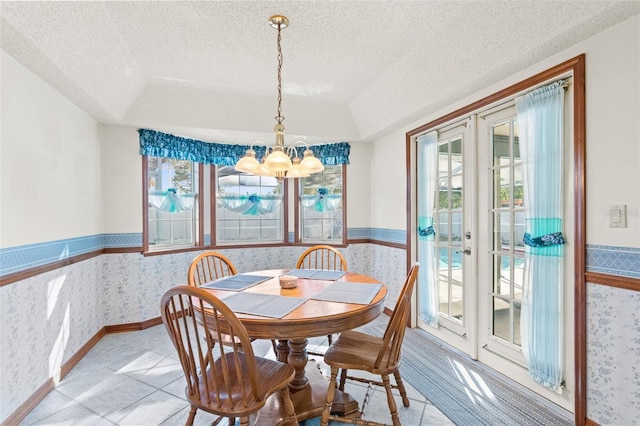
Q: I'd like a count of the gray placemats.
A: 4